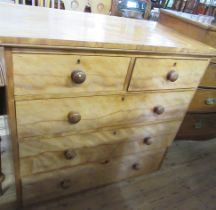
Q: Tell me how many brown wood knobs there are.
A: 8